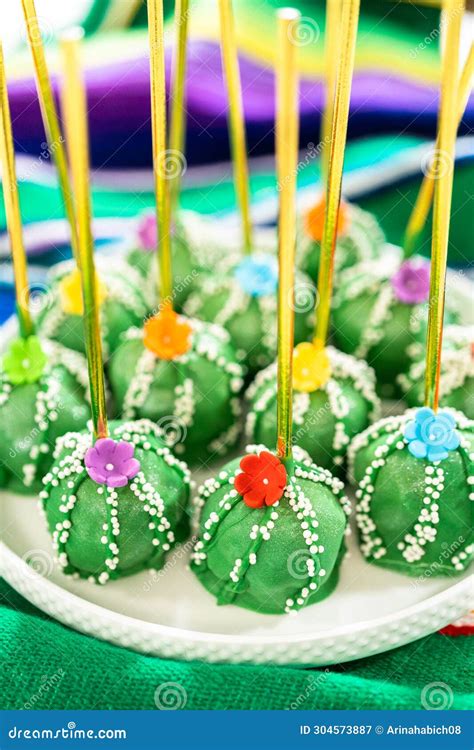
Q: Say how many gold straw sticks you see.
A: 11